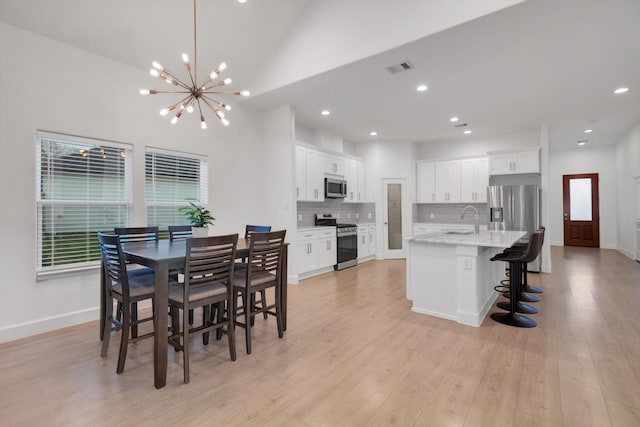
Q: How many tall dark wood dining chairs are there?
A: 6